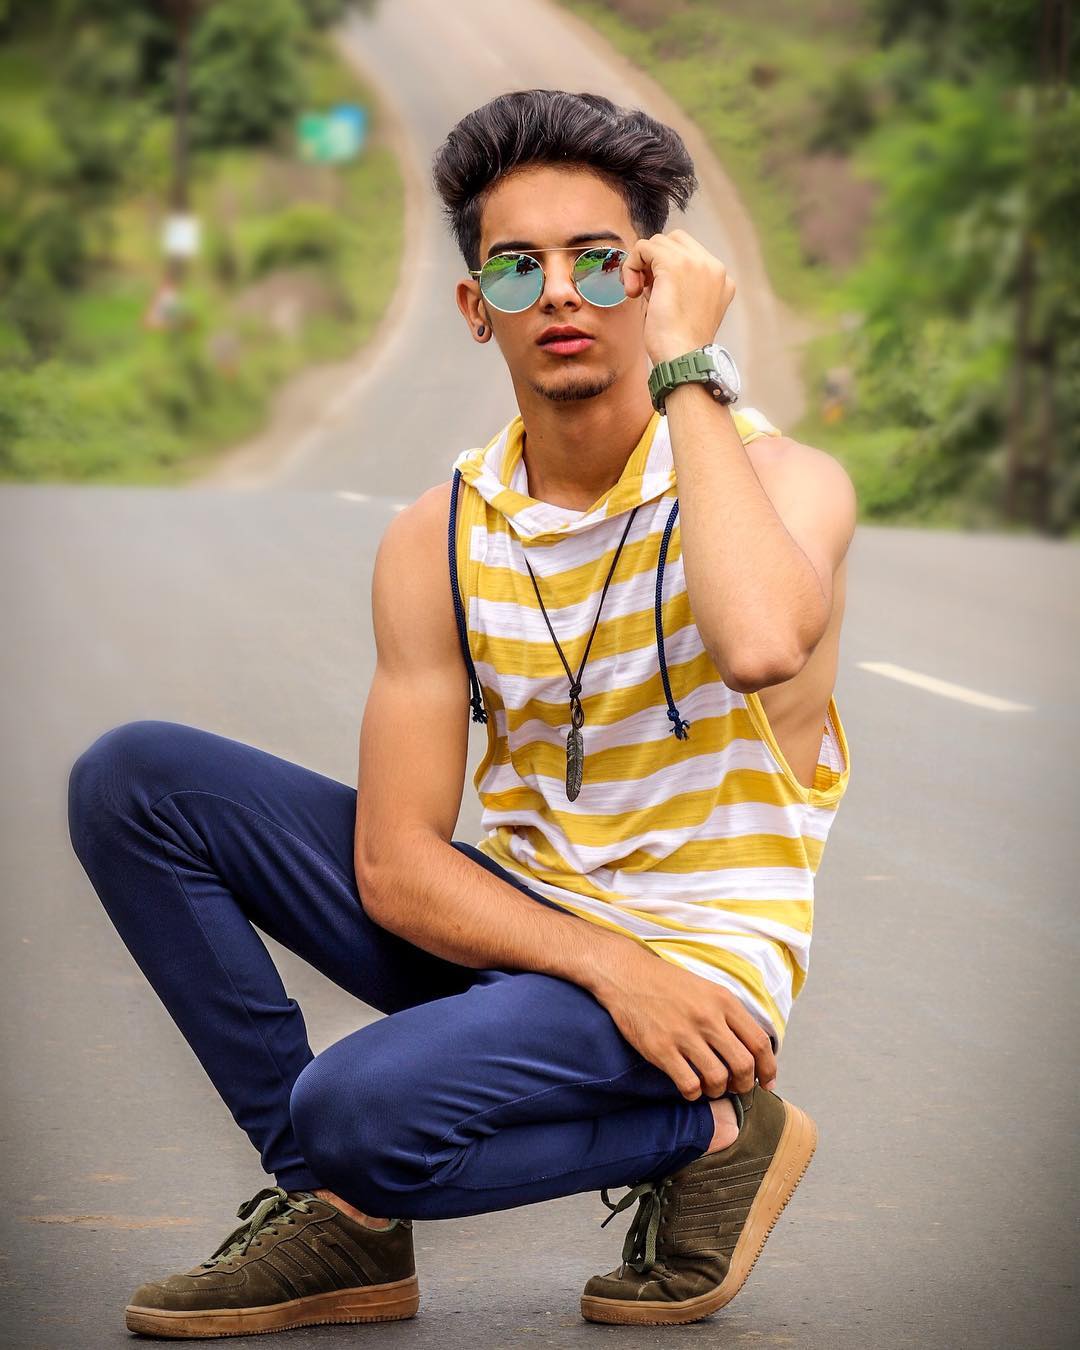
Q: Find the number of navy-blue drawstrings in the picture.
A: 2